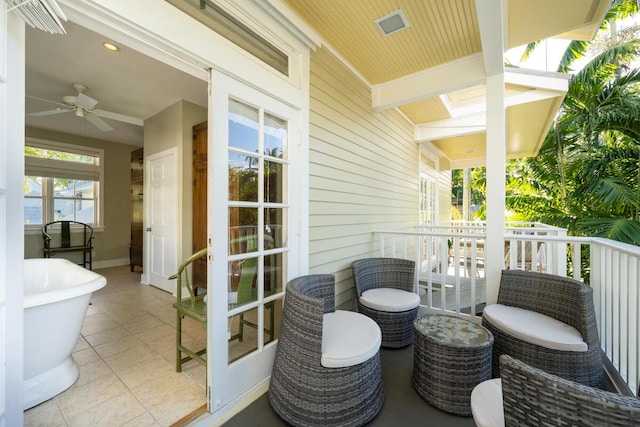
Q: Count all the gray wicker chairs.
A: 4